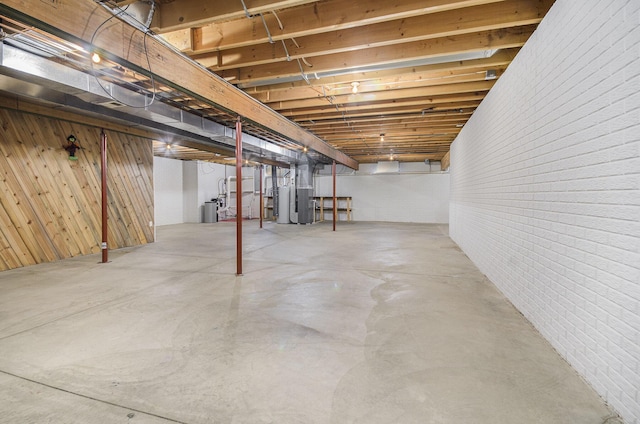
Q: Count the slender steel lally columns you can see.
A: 4